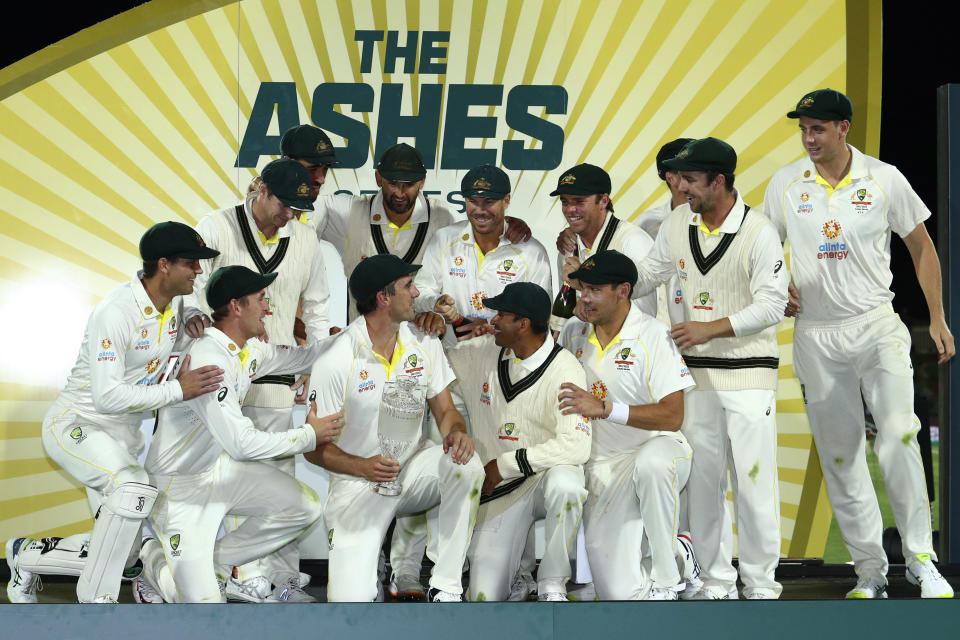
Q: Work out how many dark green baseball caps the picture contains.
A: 13